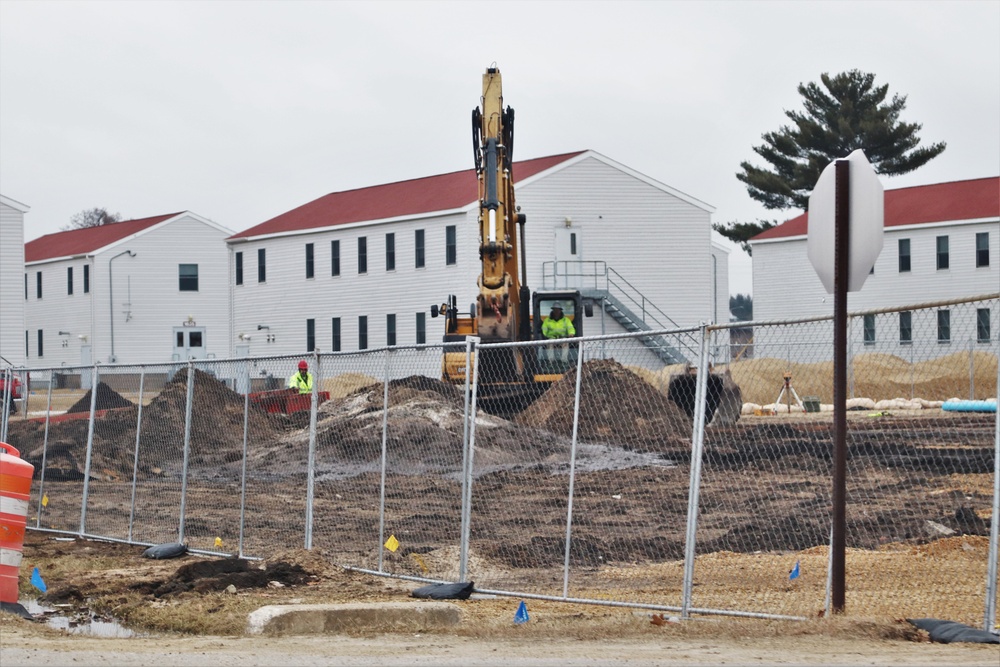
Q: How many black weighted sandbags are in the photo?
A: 3